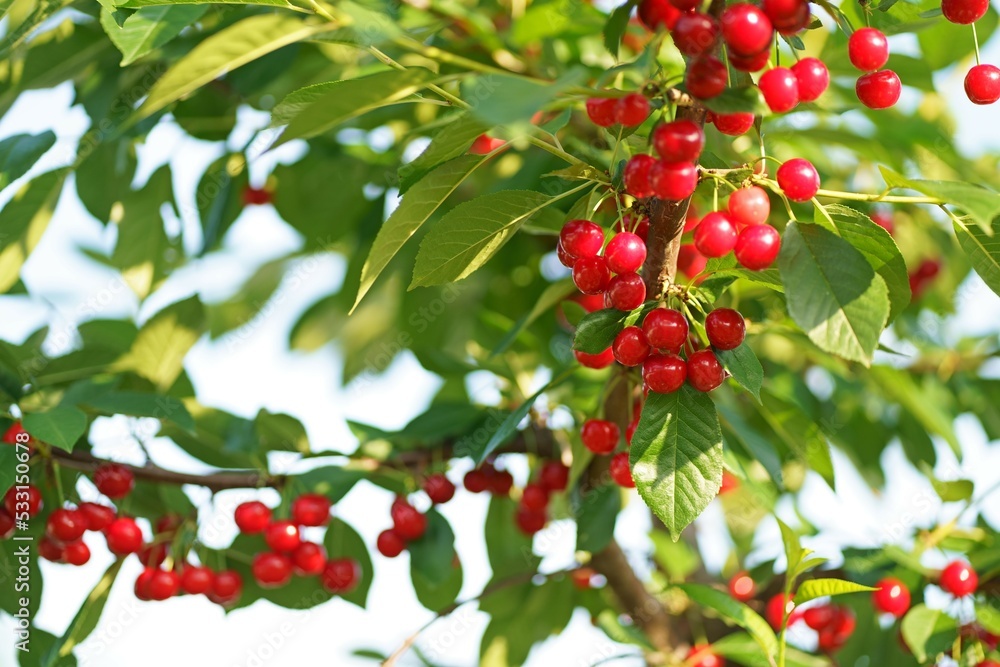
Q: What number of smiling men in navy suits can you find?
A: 0